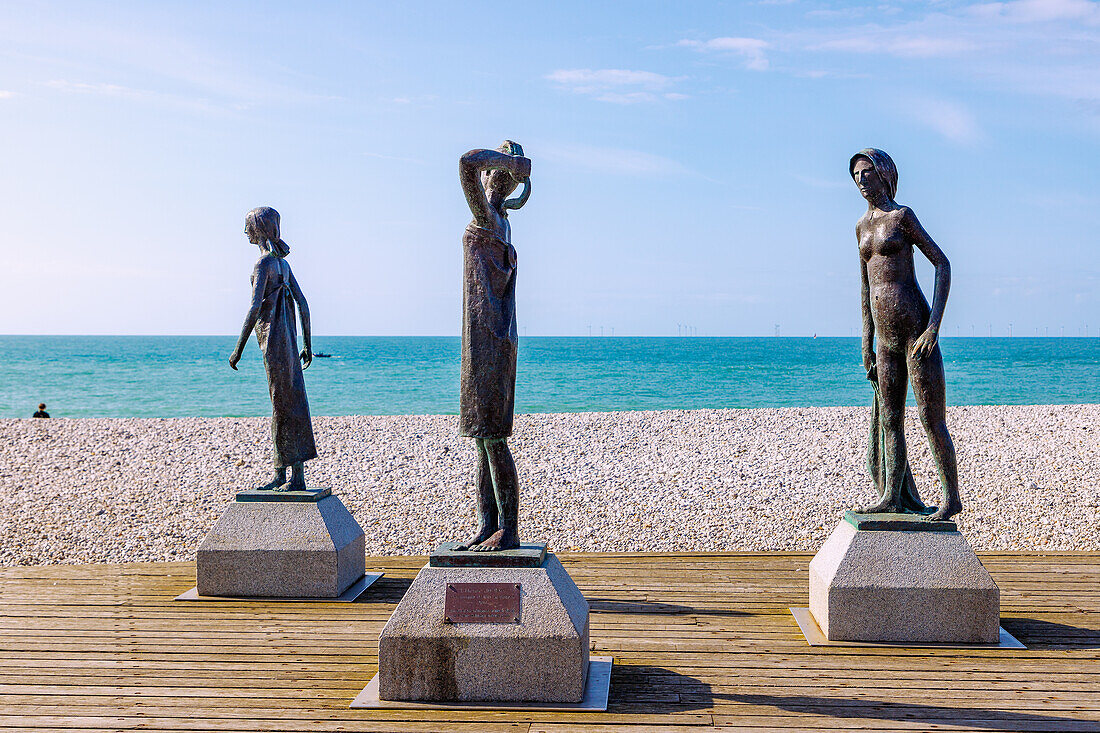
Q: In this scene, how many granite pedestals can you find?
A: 3